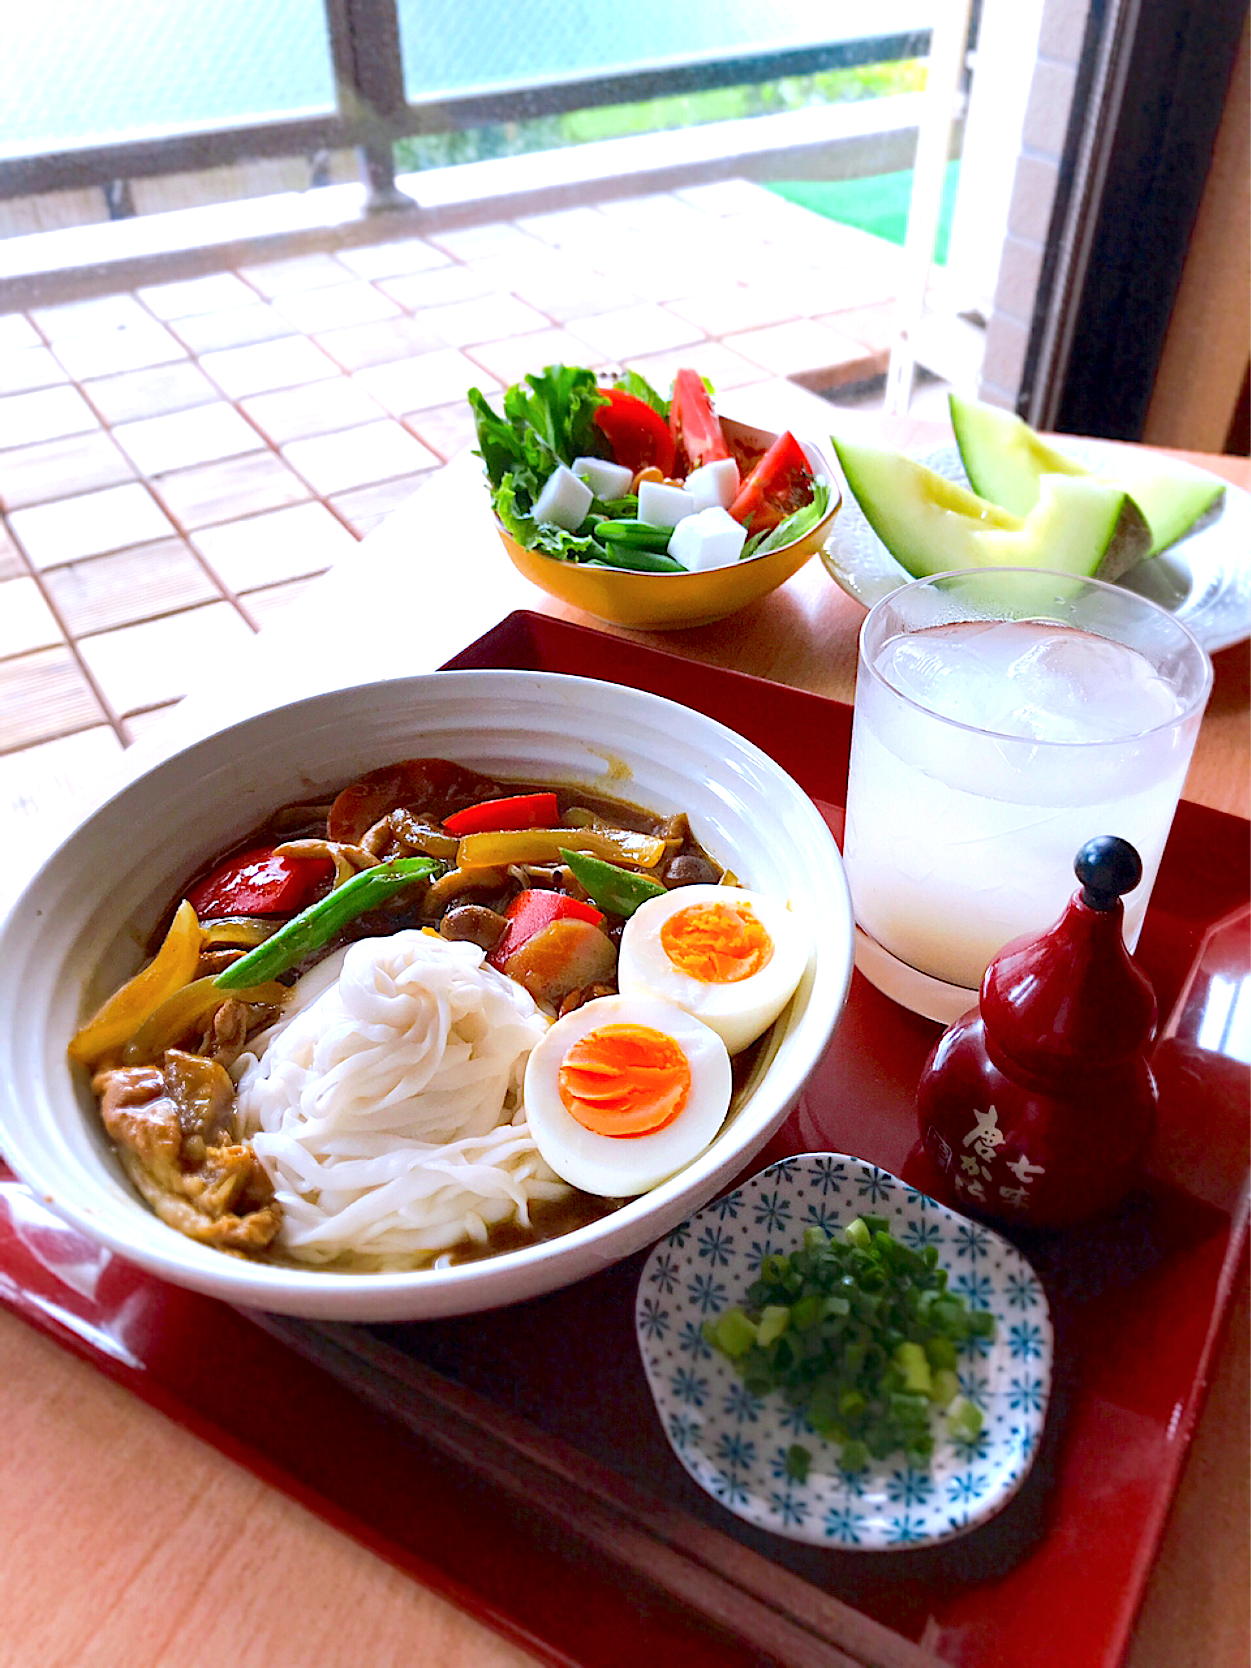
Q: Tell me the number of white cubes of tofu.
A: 5